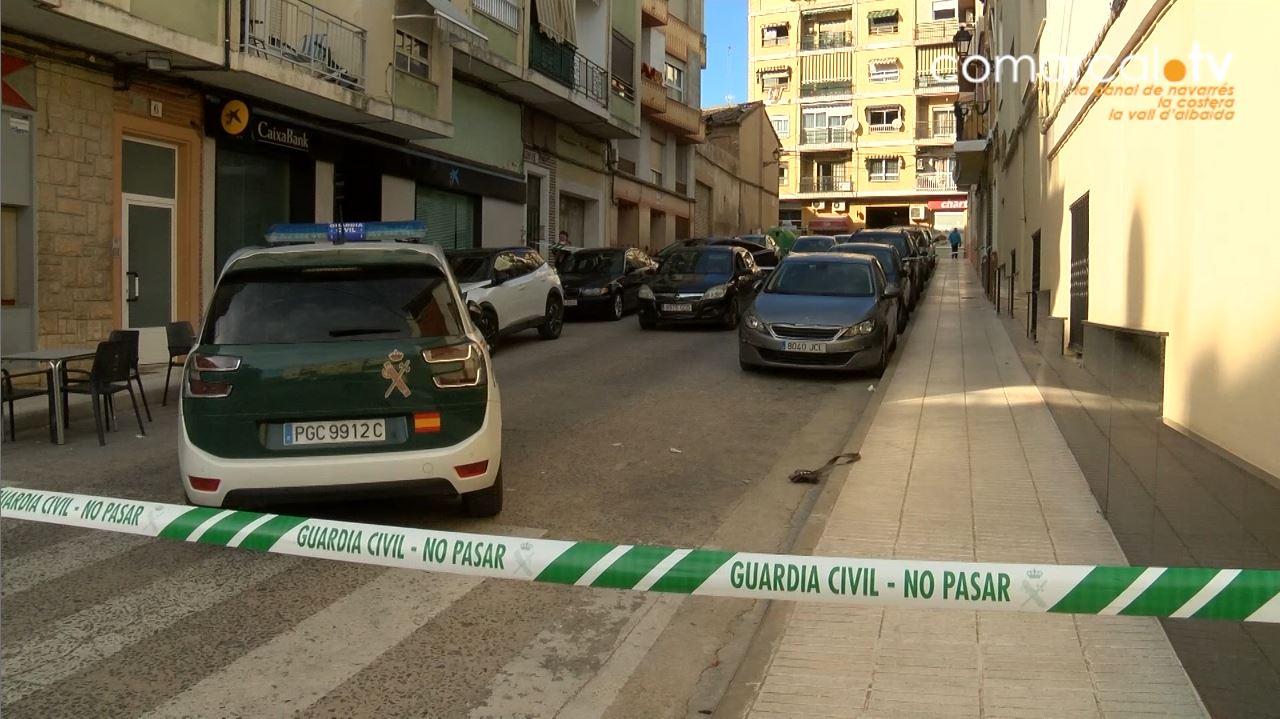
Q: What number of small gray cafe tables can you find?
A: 1